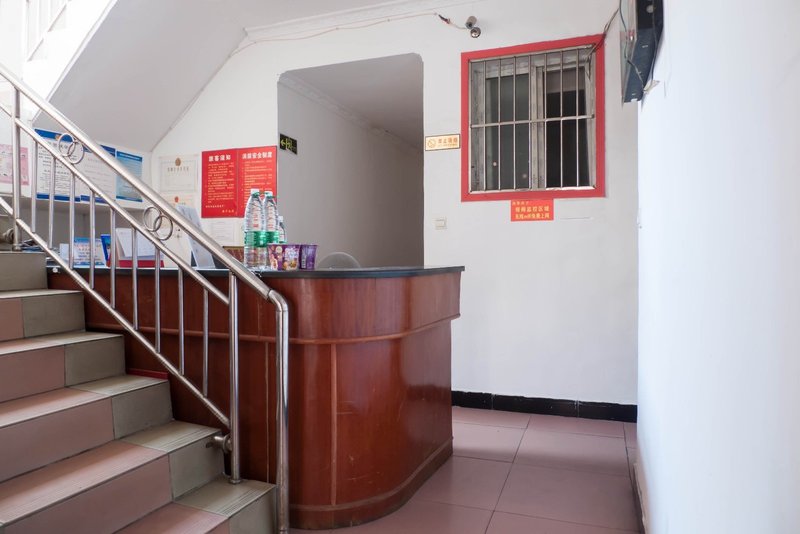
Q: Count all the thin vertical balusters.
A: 9